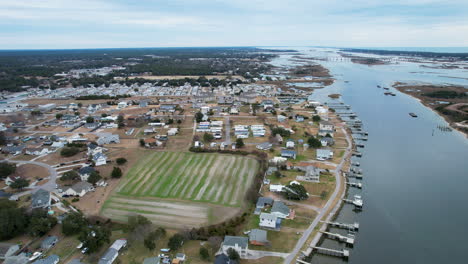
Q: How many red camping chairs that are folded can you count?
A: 0